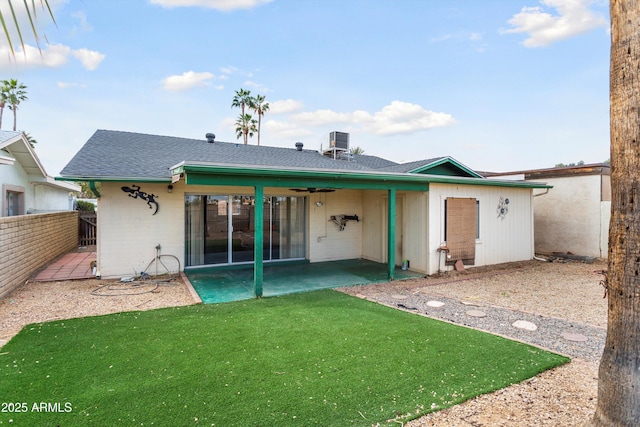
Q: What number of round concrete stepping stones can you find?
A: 5